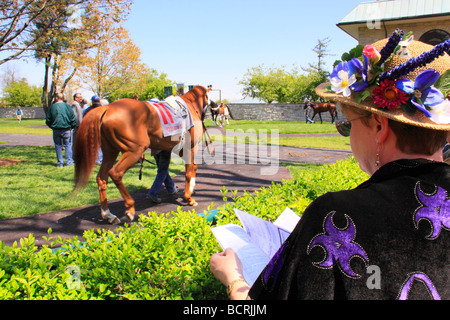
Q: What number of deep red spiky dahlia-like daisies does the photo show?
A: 1